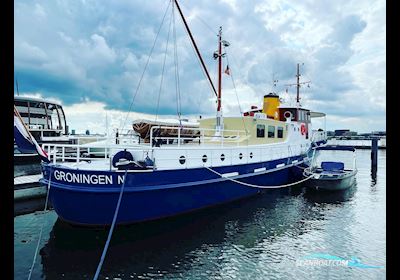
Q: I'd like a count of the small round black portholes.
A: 5